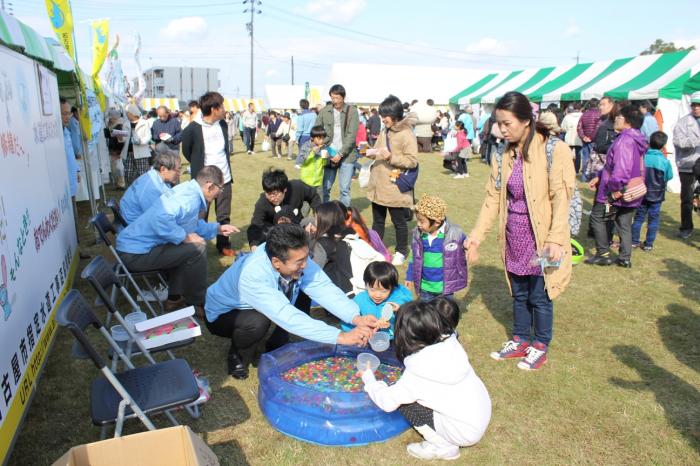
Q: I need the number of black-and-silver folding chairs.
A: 4